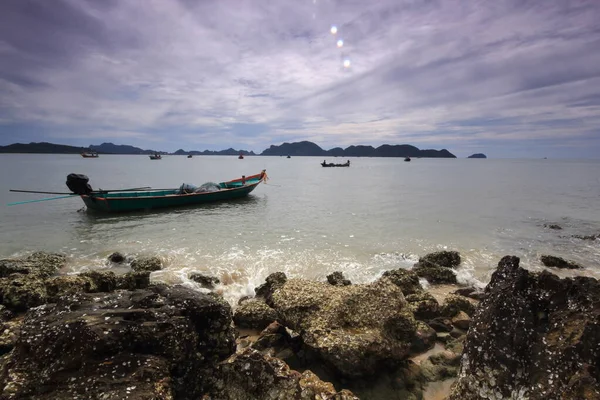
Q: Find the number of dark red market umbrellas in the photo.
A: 0